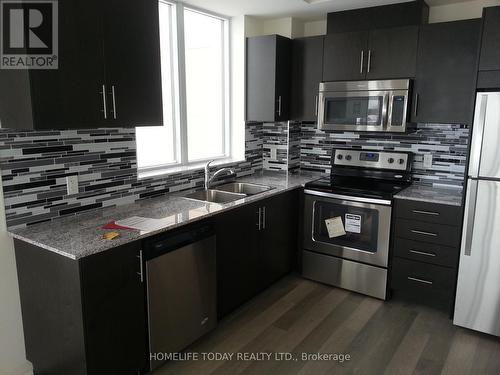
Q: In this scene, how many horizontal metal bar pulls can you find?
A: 4